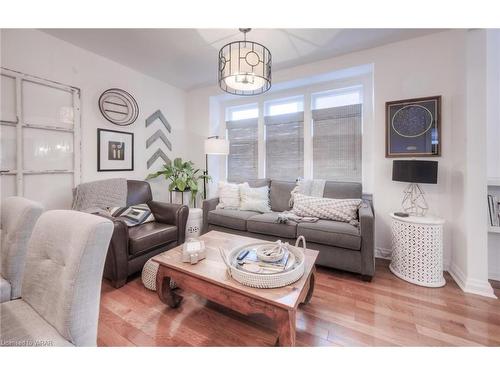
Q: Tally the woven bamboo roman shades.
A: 3